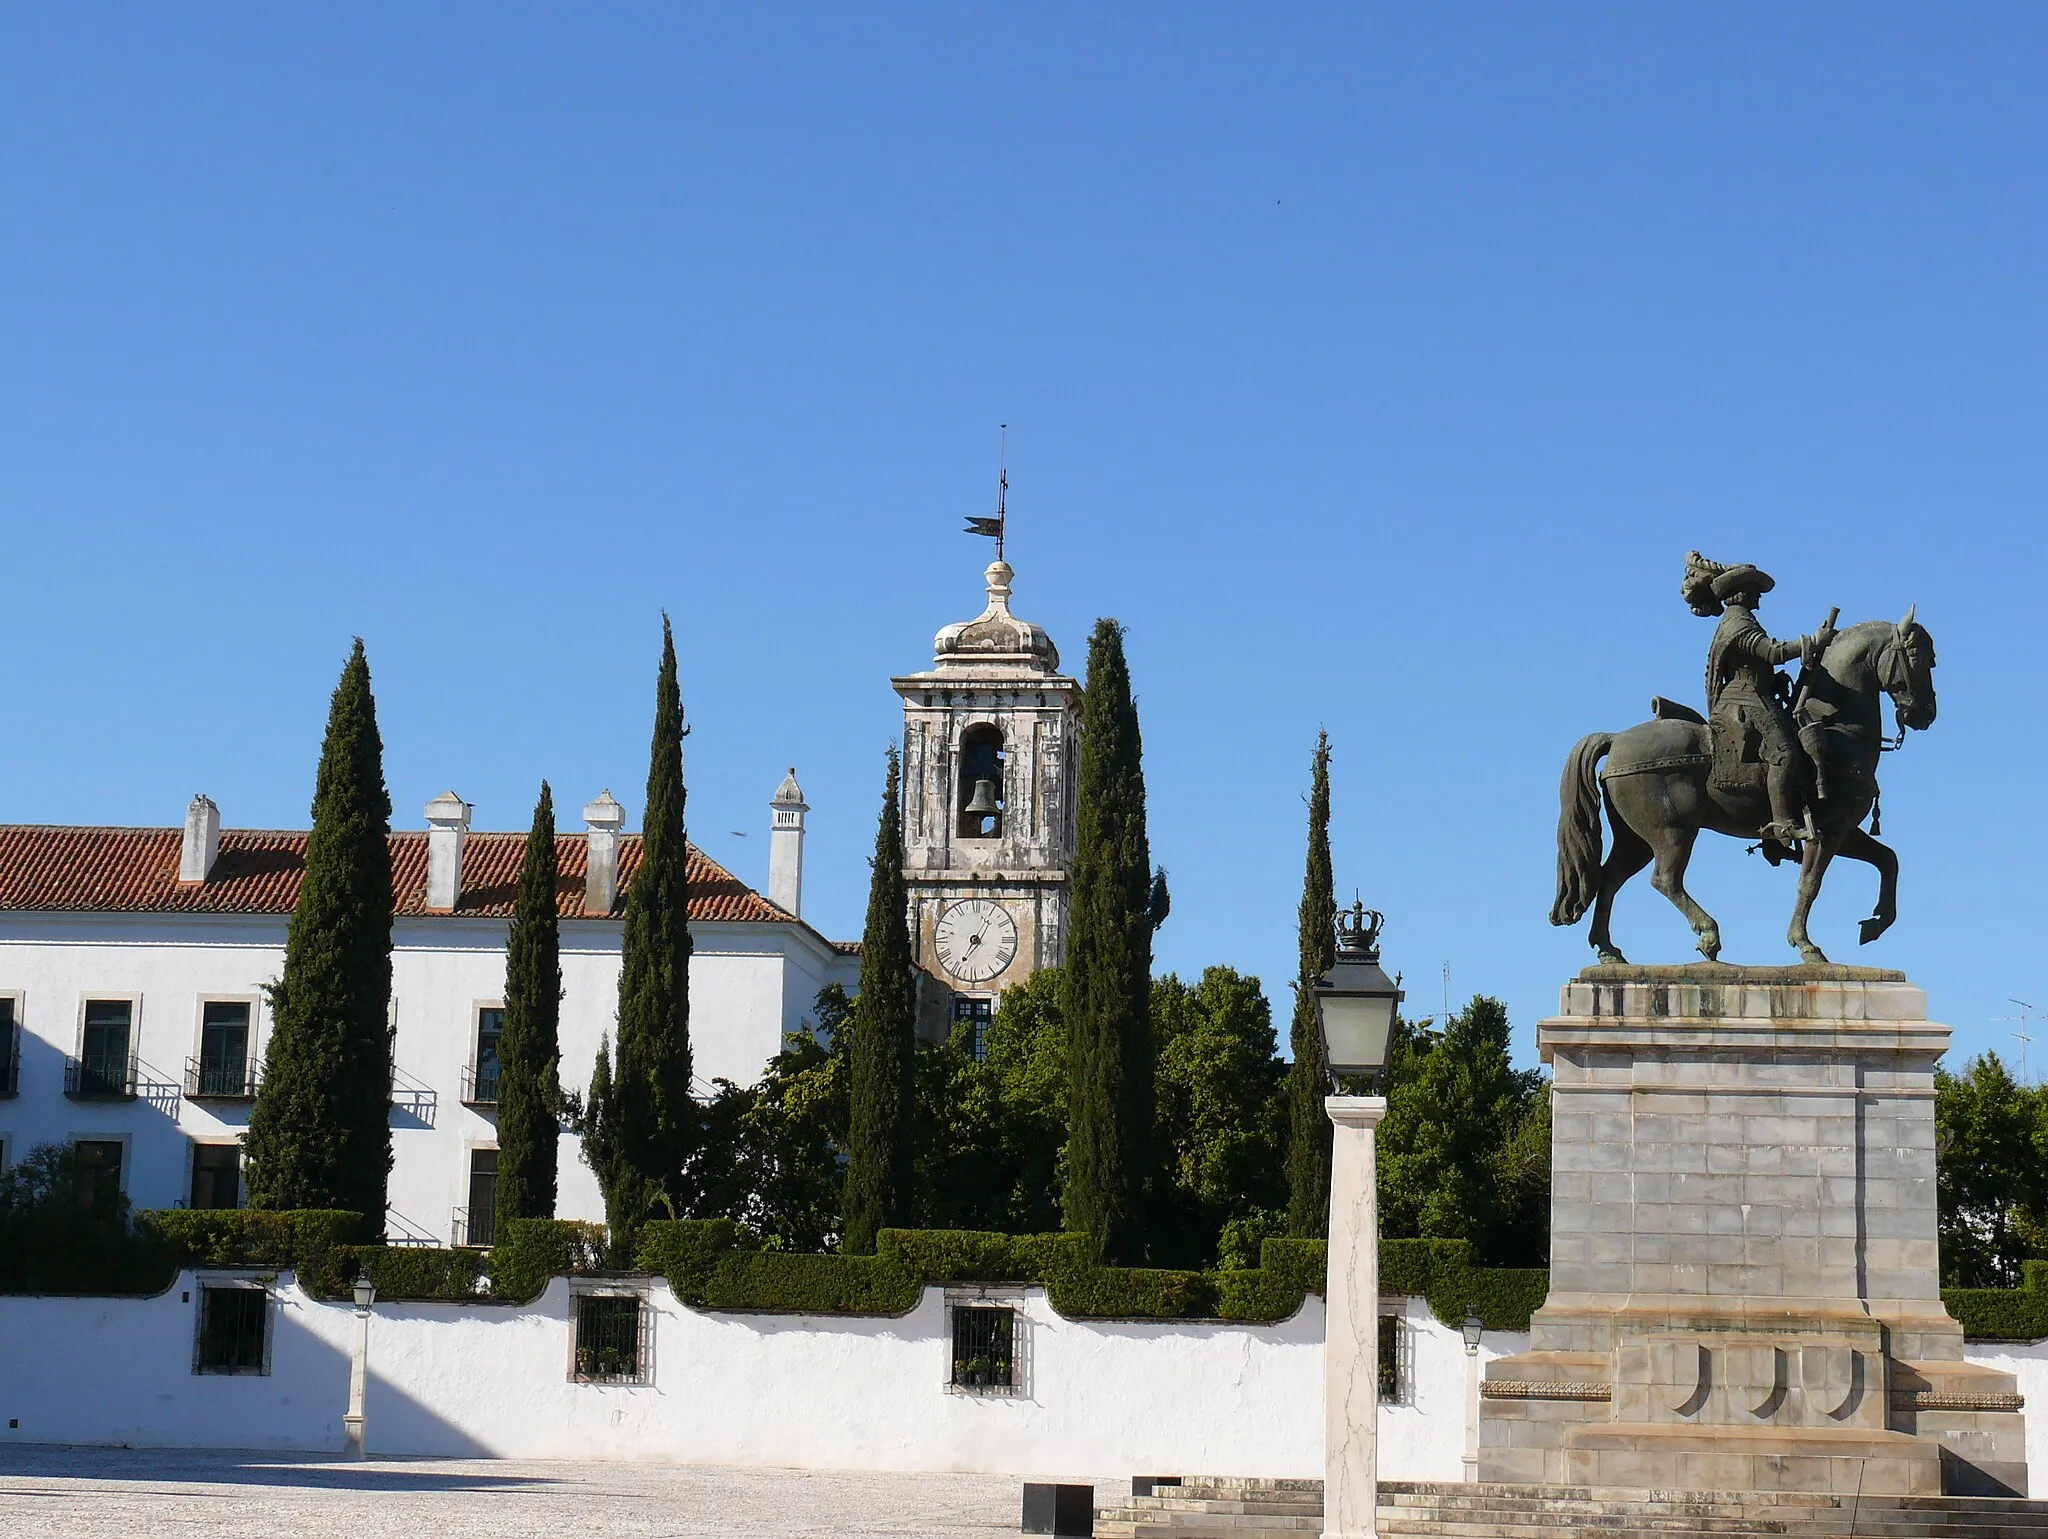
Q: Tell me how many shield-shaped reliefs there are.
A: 3